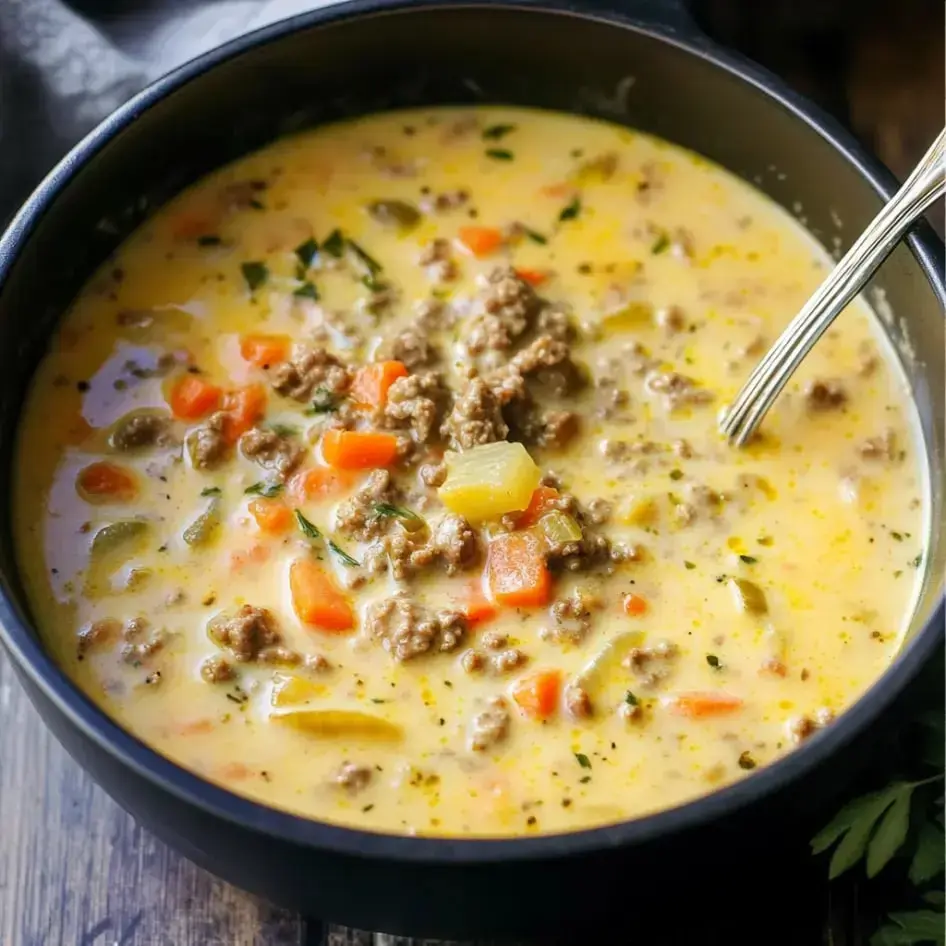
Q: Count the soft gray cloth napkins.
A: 1